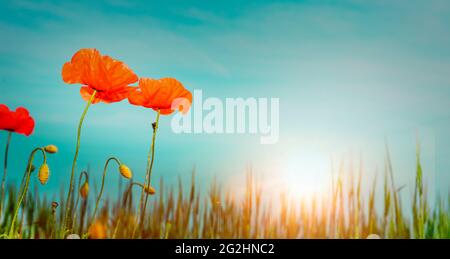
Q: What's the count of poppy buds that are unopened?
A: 5